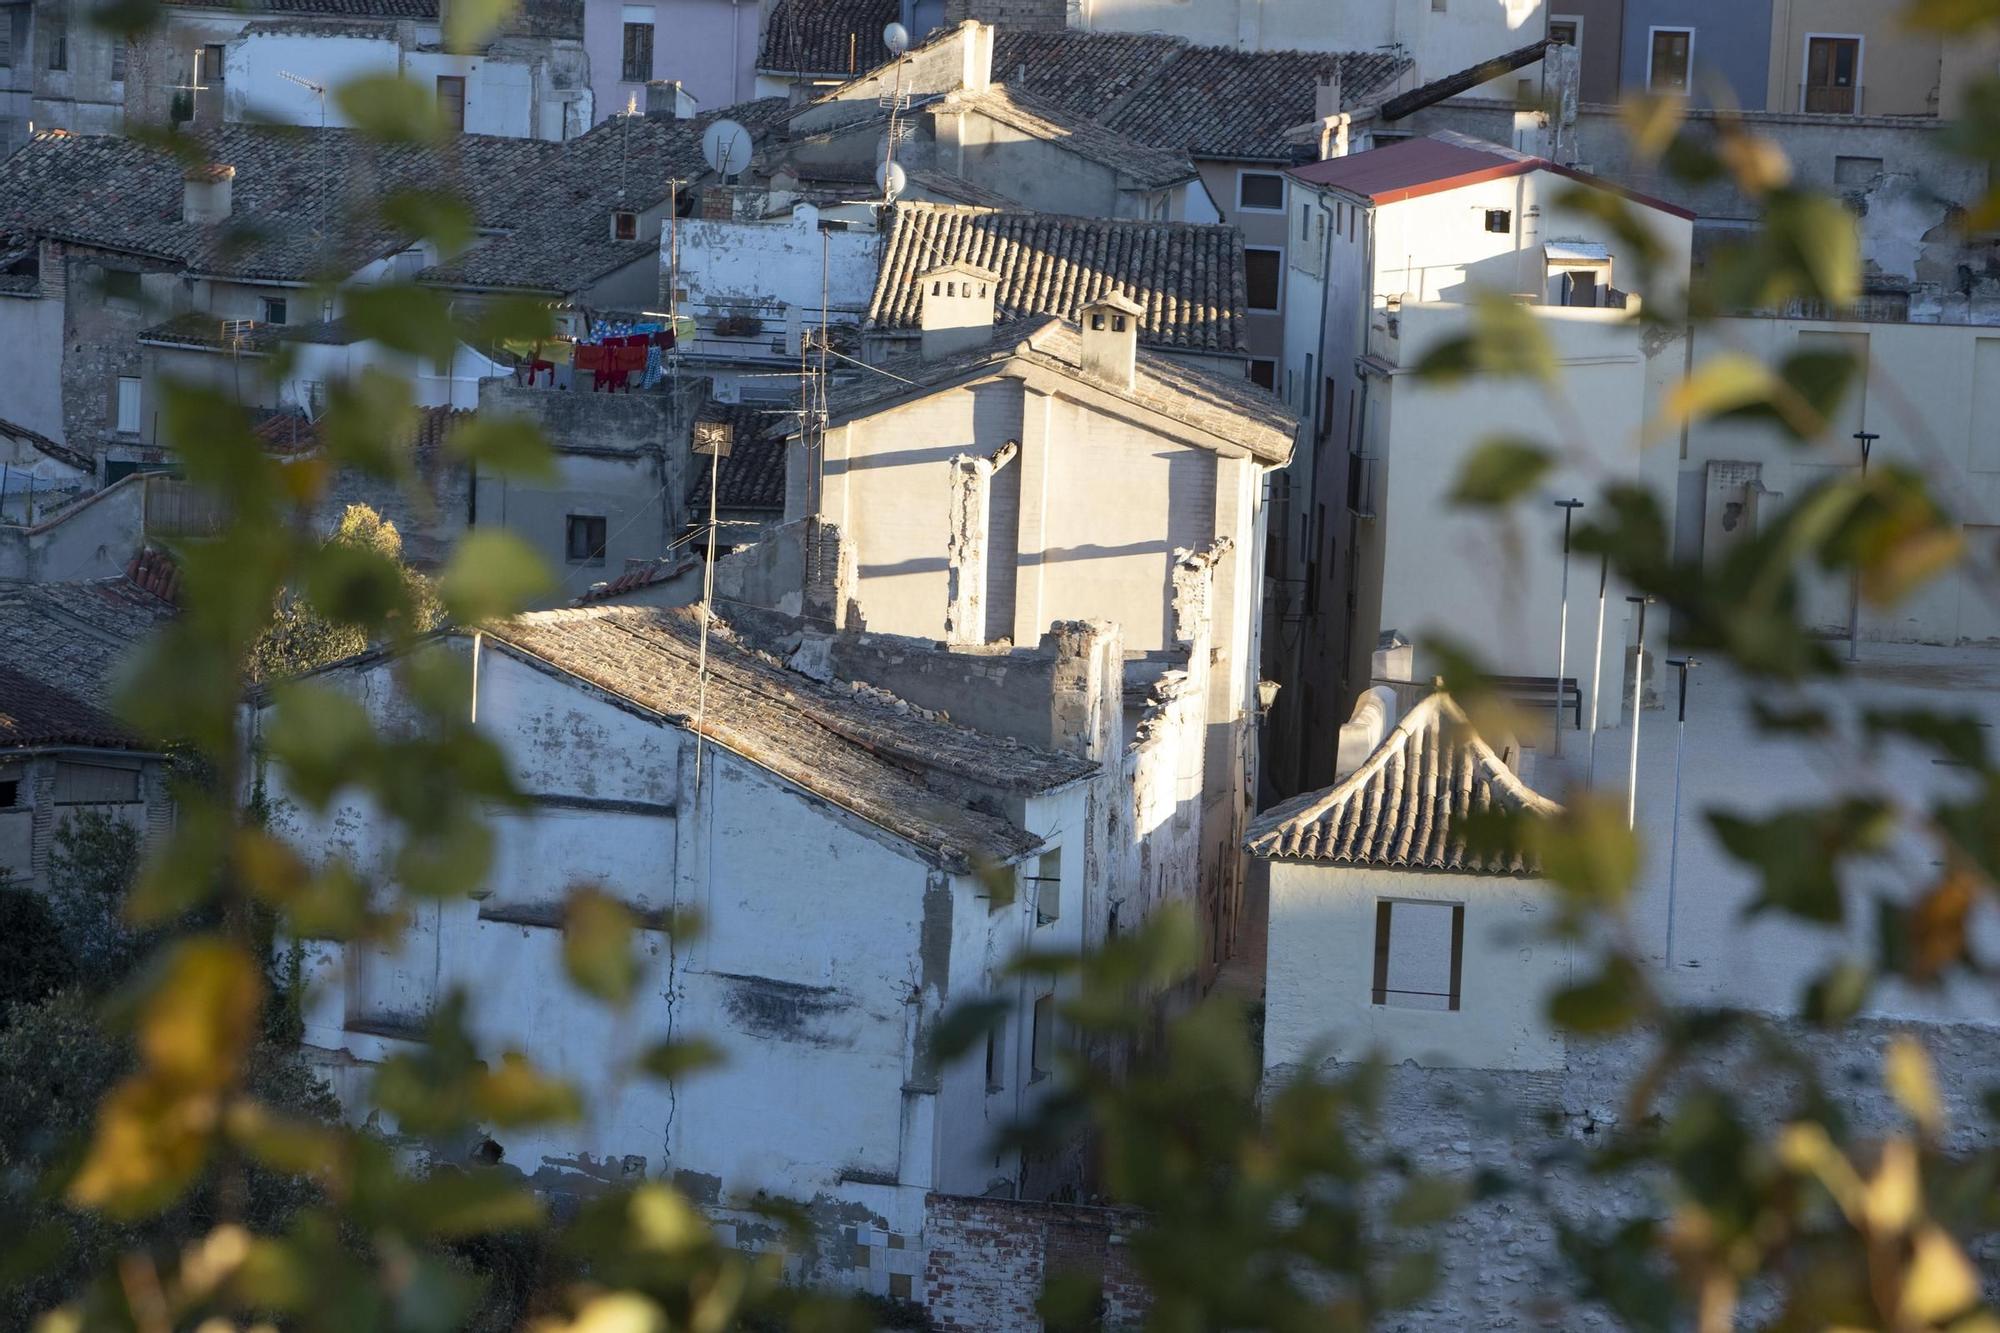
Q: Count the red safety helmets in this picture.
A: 0